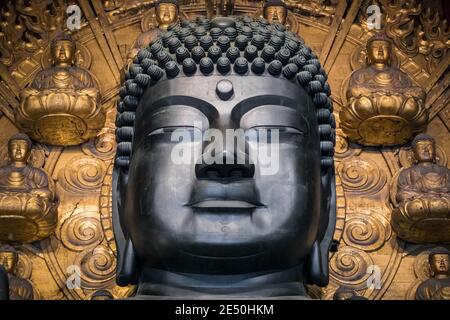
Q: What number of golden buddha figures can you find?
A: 8